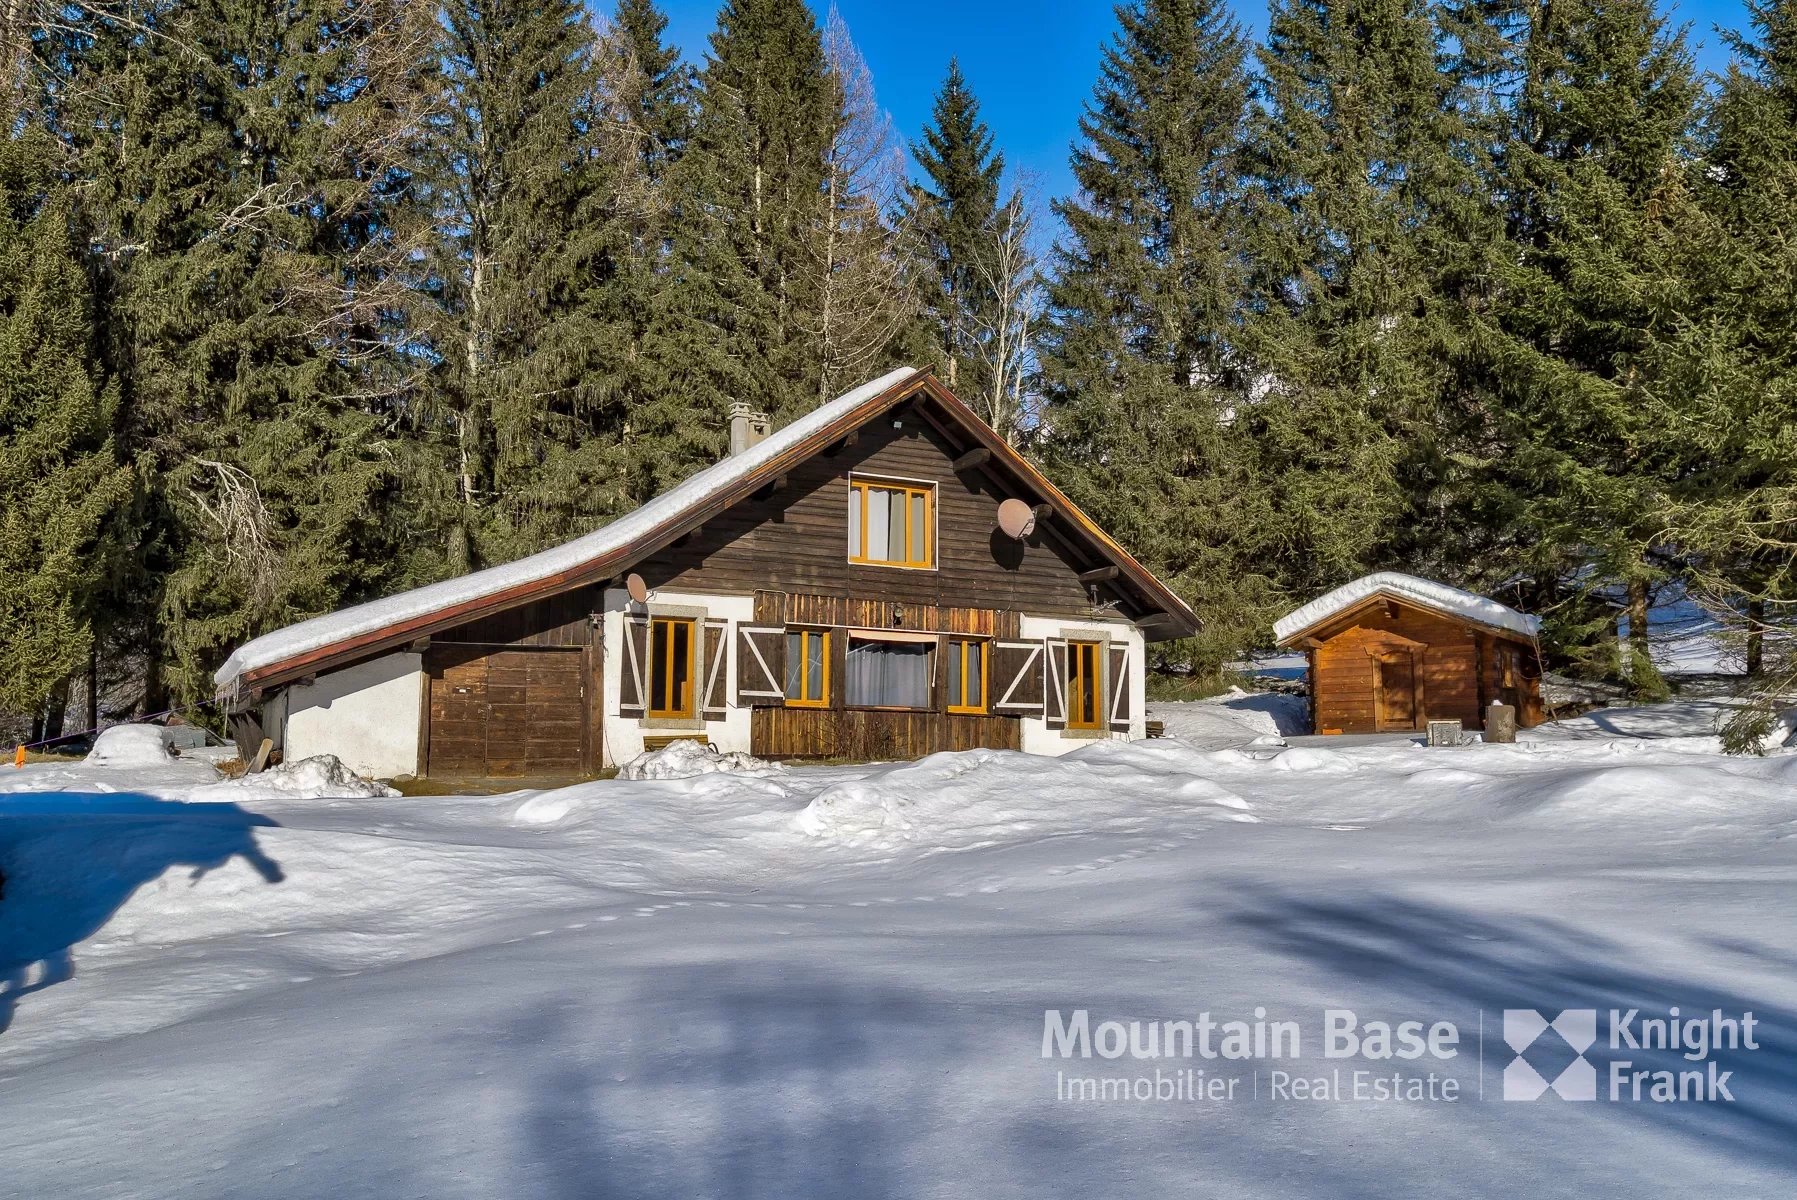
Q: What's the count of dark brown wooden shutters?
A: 6